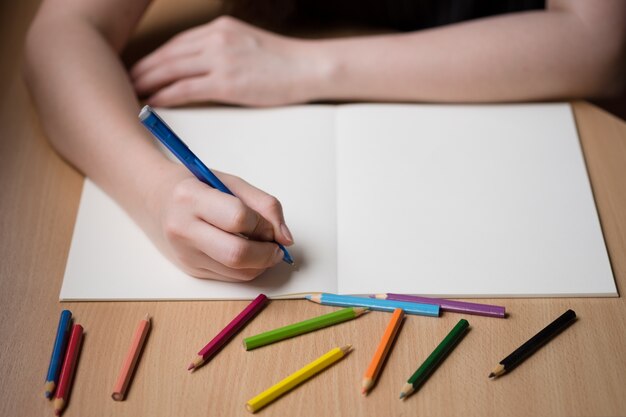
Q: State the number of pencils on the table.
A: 11